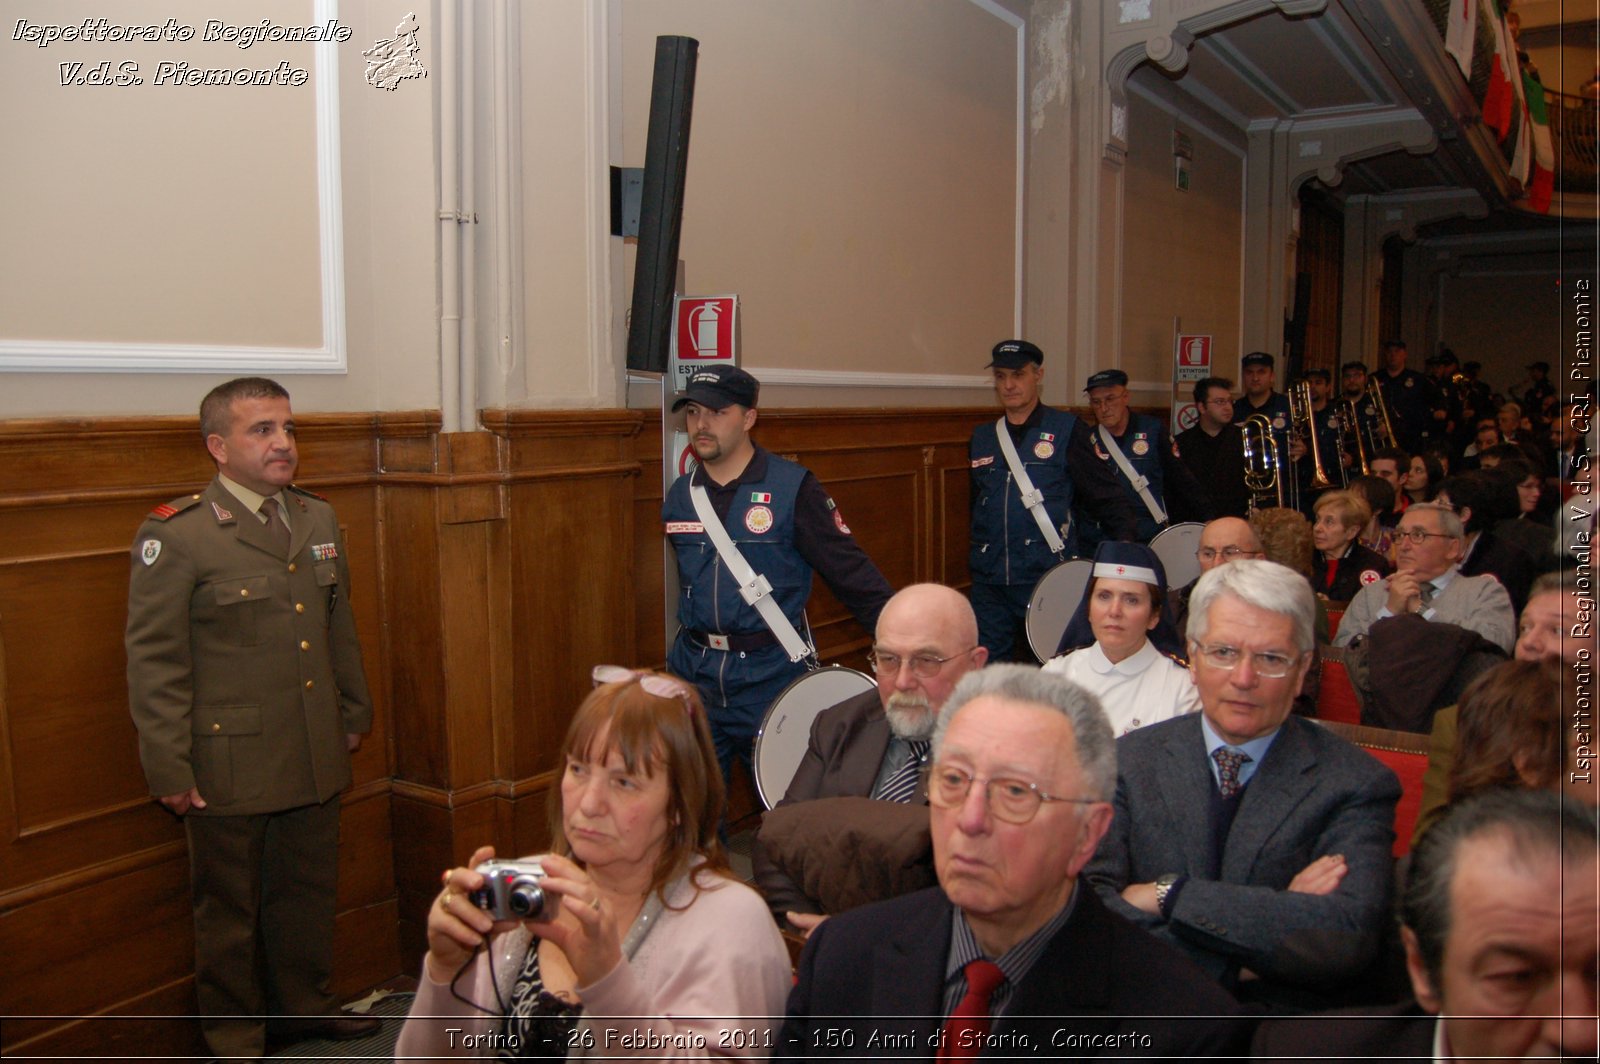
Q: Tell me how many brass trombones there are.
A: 4